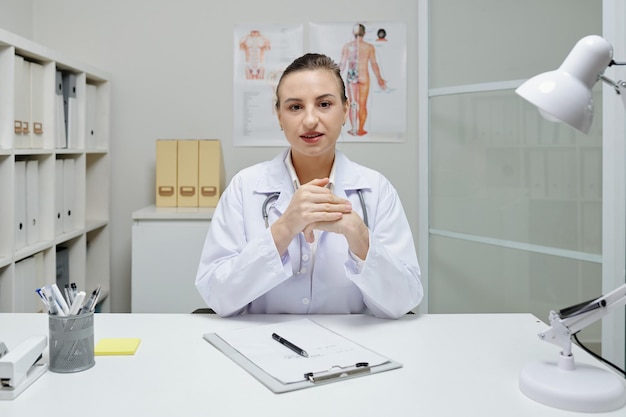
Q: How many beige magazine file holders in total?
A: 3